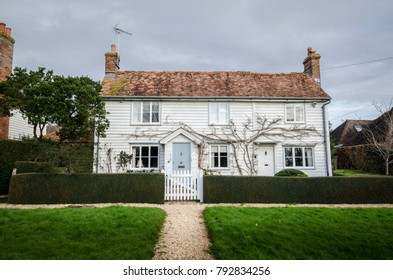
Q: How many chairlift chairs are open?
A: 0